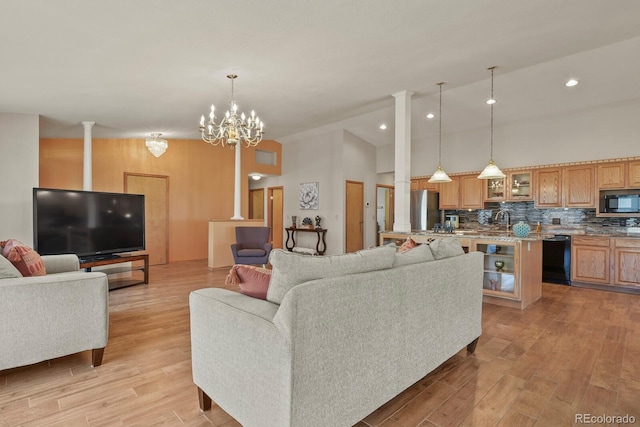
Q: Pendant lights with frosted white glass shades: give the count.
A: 2